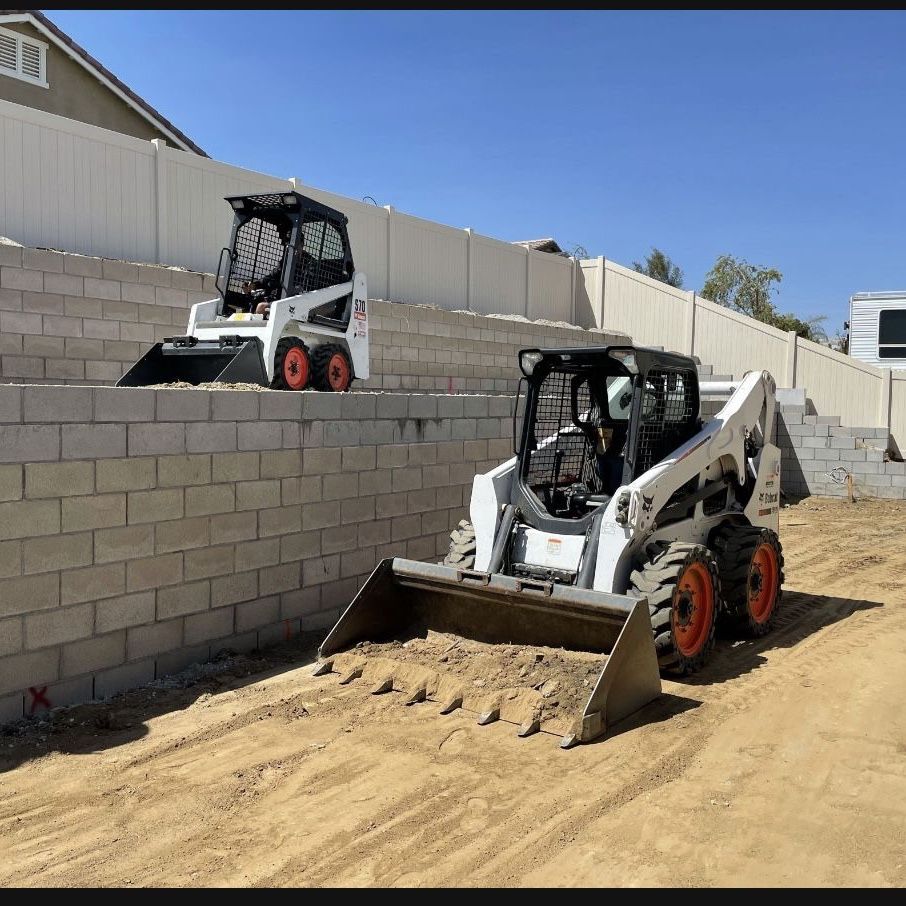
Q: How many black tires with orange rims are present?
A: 4